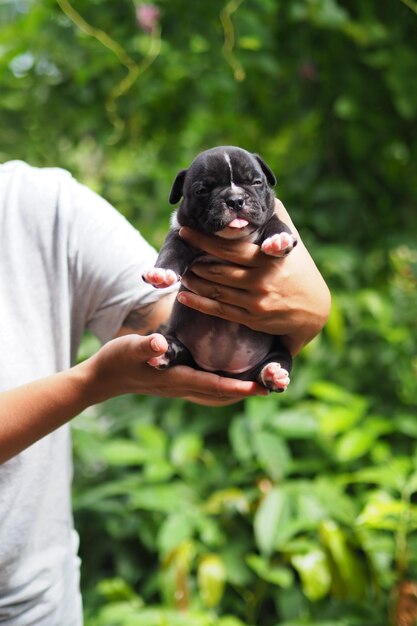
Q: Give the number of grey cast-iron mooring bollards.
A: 0